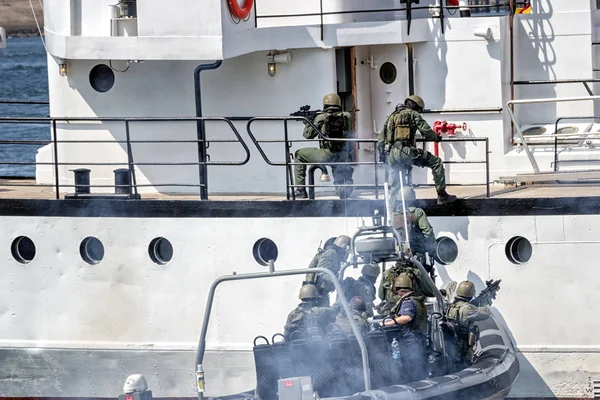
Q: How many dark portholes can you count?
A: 8